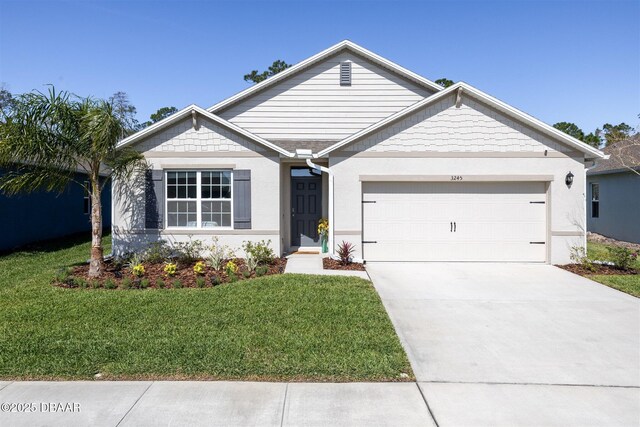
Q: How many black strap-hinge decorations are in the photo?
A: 4